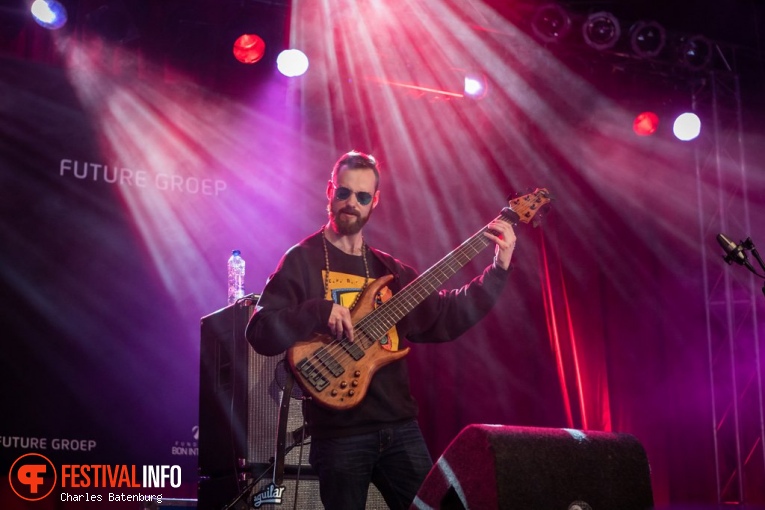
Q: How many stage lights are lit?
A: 6